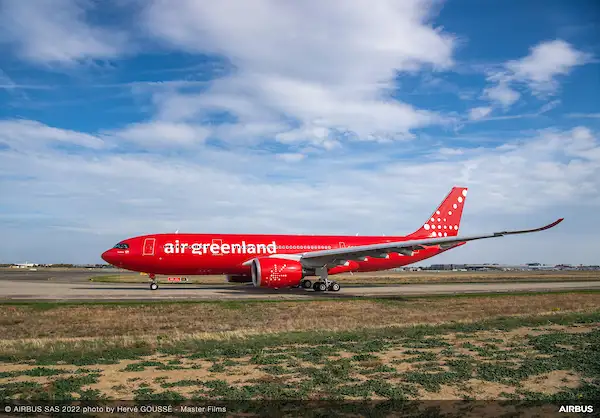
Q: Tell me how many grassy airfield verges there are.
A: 2